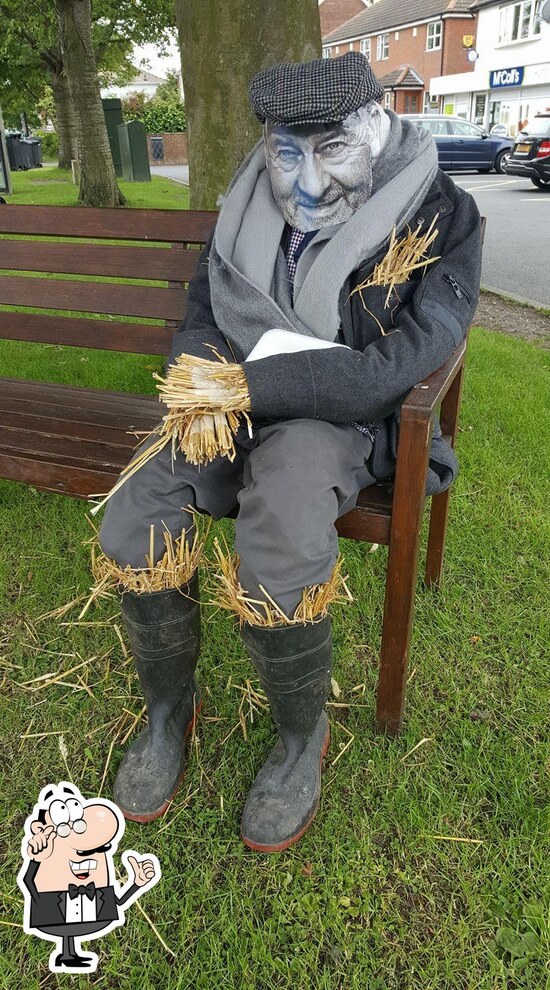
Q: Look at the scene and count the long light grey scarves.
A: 1